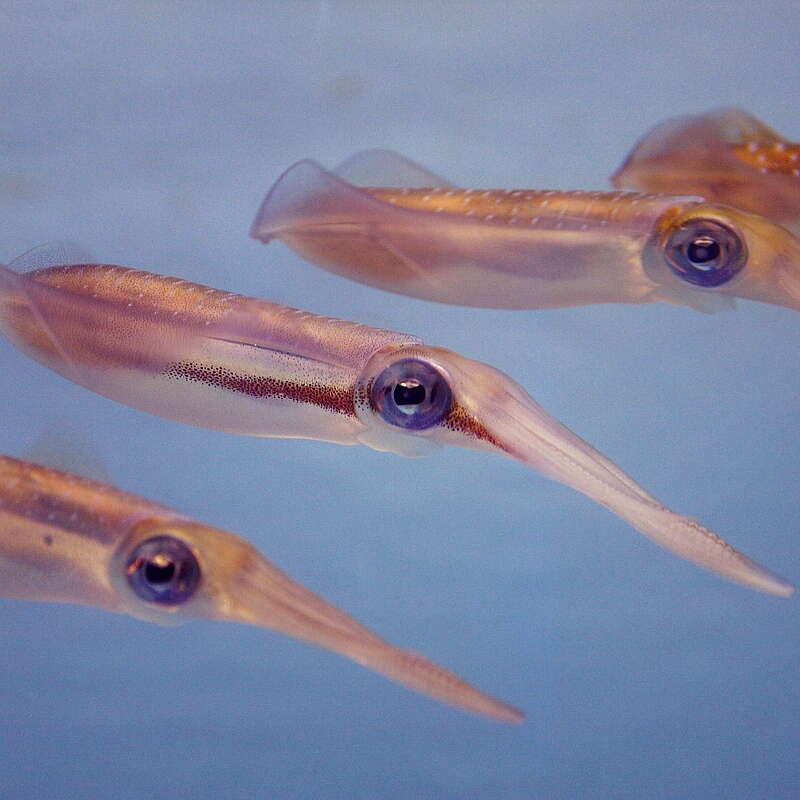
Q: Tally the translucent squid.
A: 4